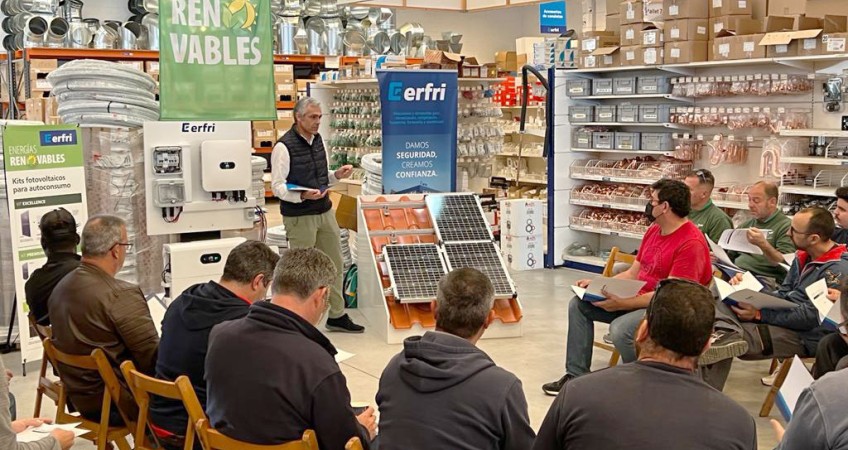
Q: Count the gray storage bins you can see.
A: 12